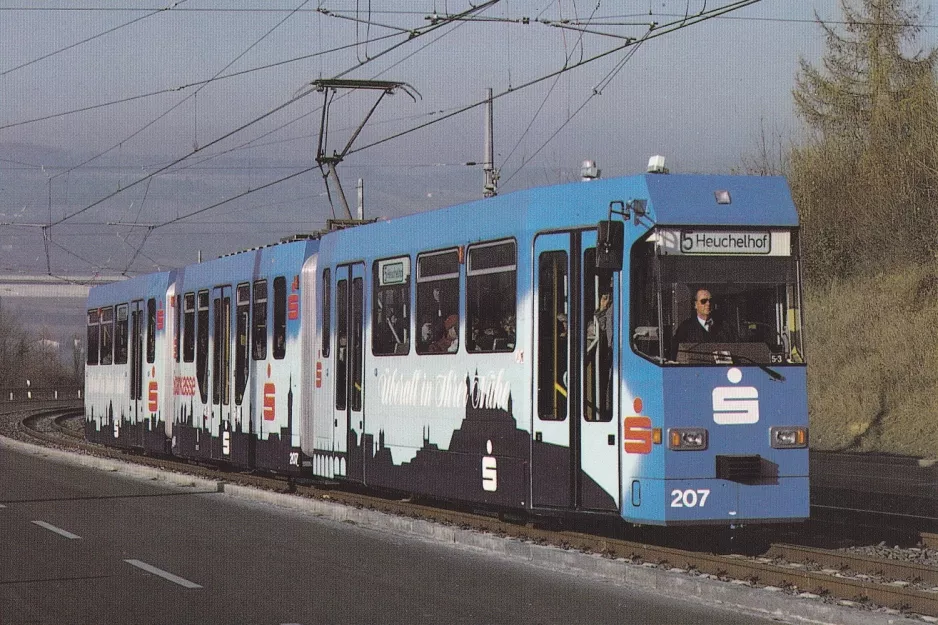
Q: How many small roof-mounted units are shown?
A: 2